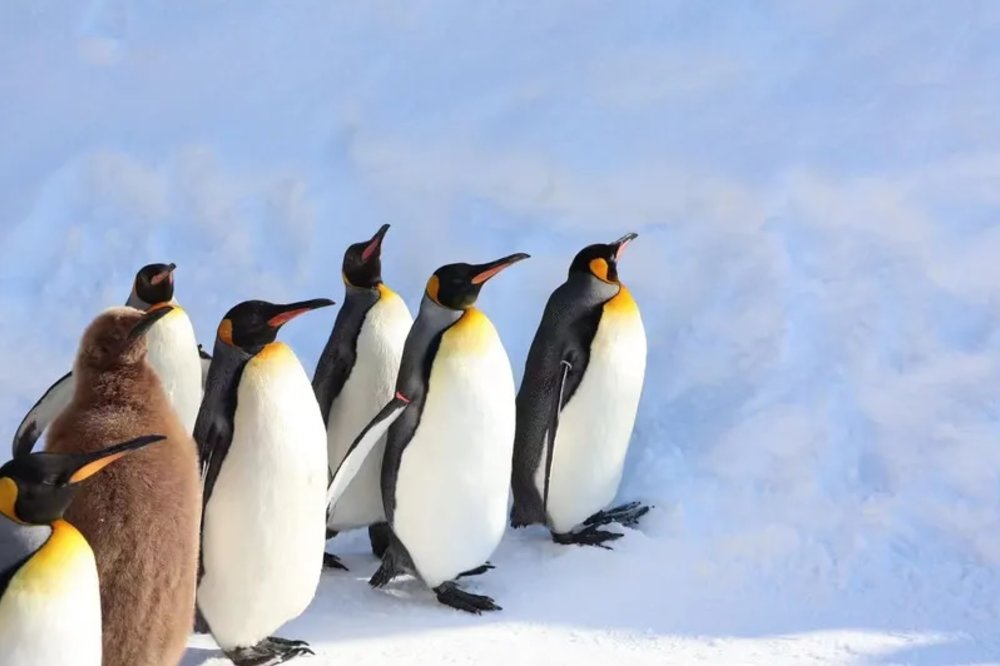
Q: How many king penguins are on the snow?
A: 7